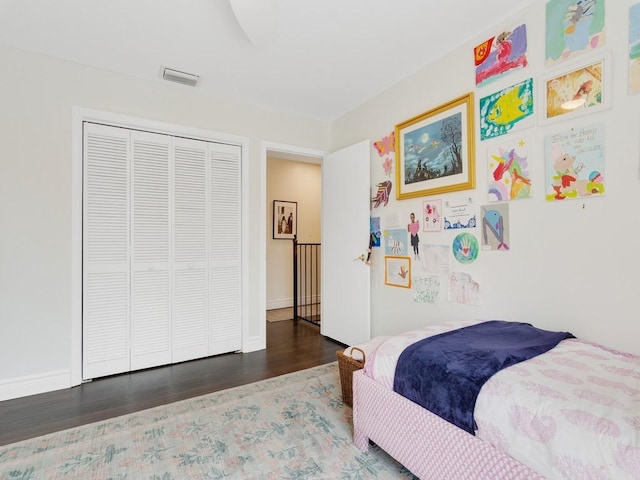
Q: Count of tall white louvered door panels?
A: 4